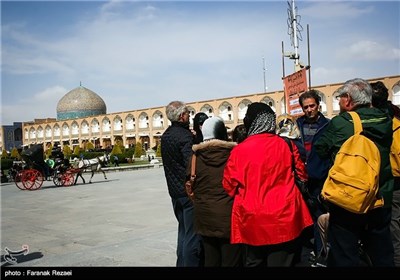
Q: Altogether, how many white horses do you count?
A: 1